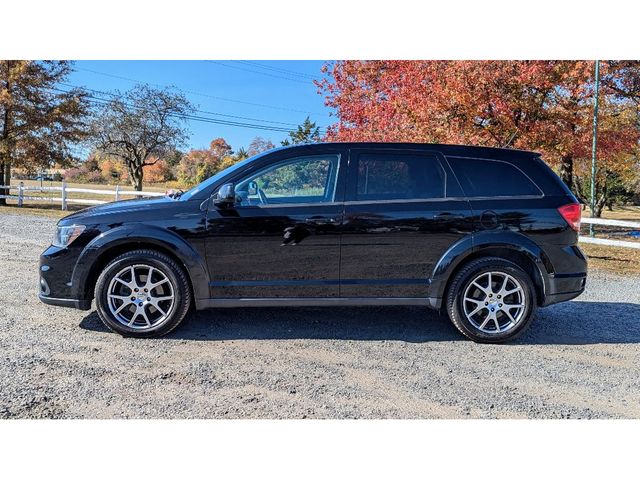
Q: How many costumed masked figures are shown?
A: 0